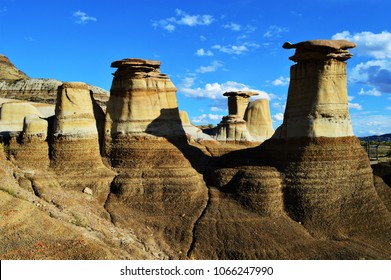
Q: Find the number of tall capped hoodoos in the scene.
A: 3